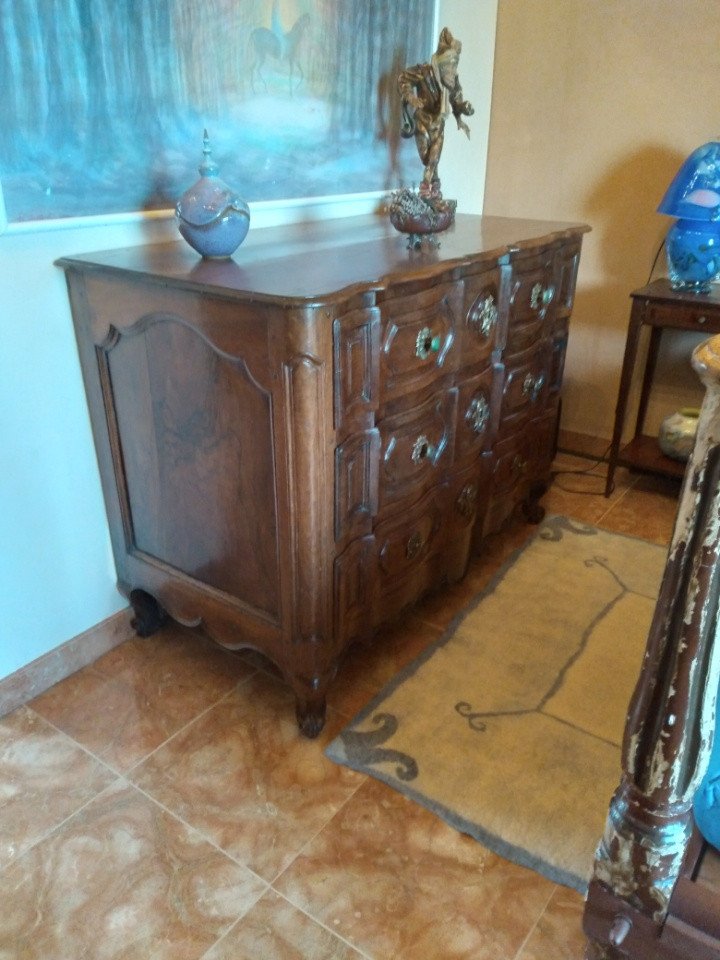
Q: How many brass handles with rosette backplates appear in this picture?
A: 6